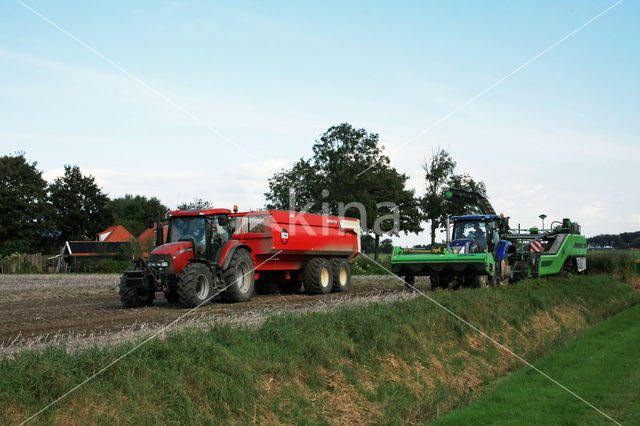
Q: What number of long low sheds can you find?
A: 1